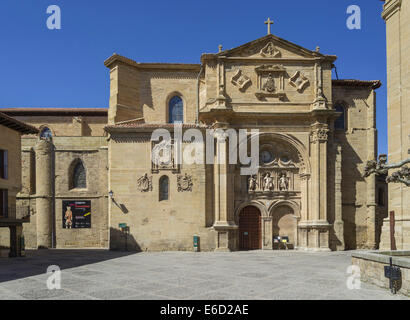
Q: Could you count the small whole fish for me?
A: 0